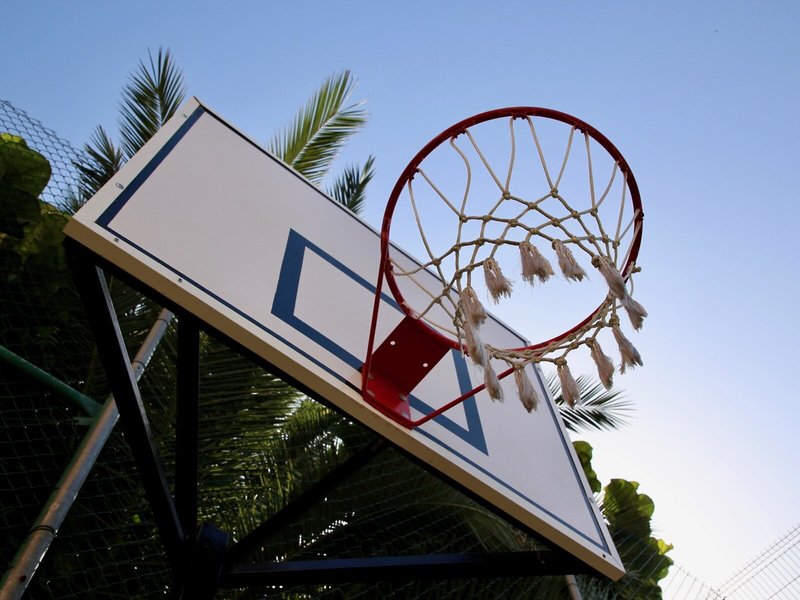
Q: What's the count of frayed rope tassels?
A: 12